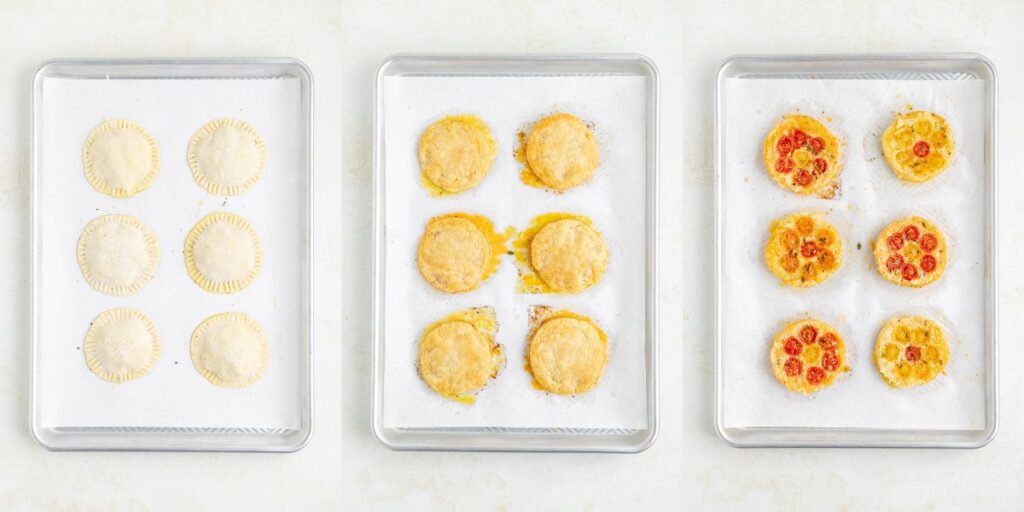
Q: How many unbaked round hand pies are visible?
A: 6